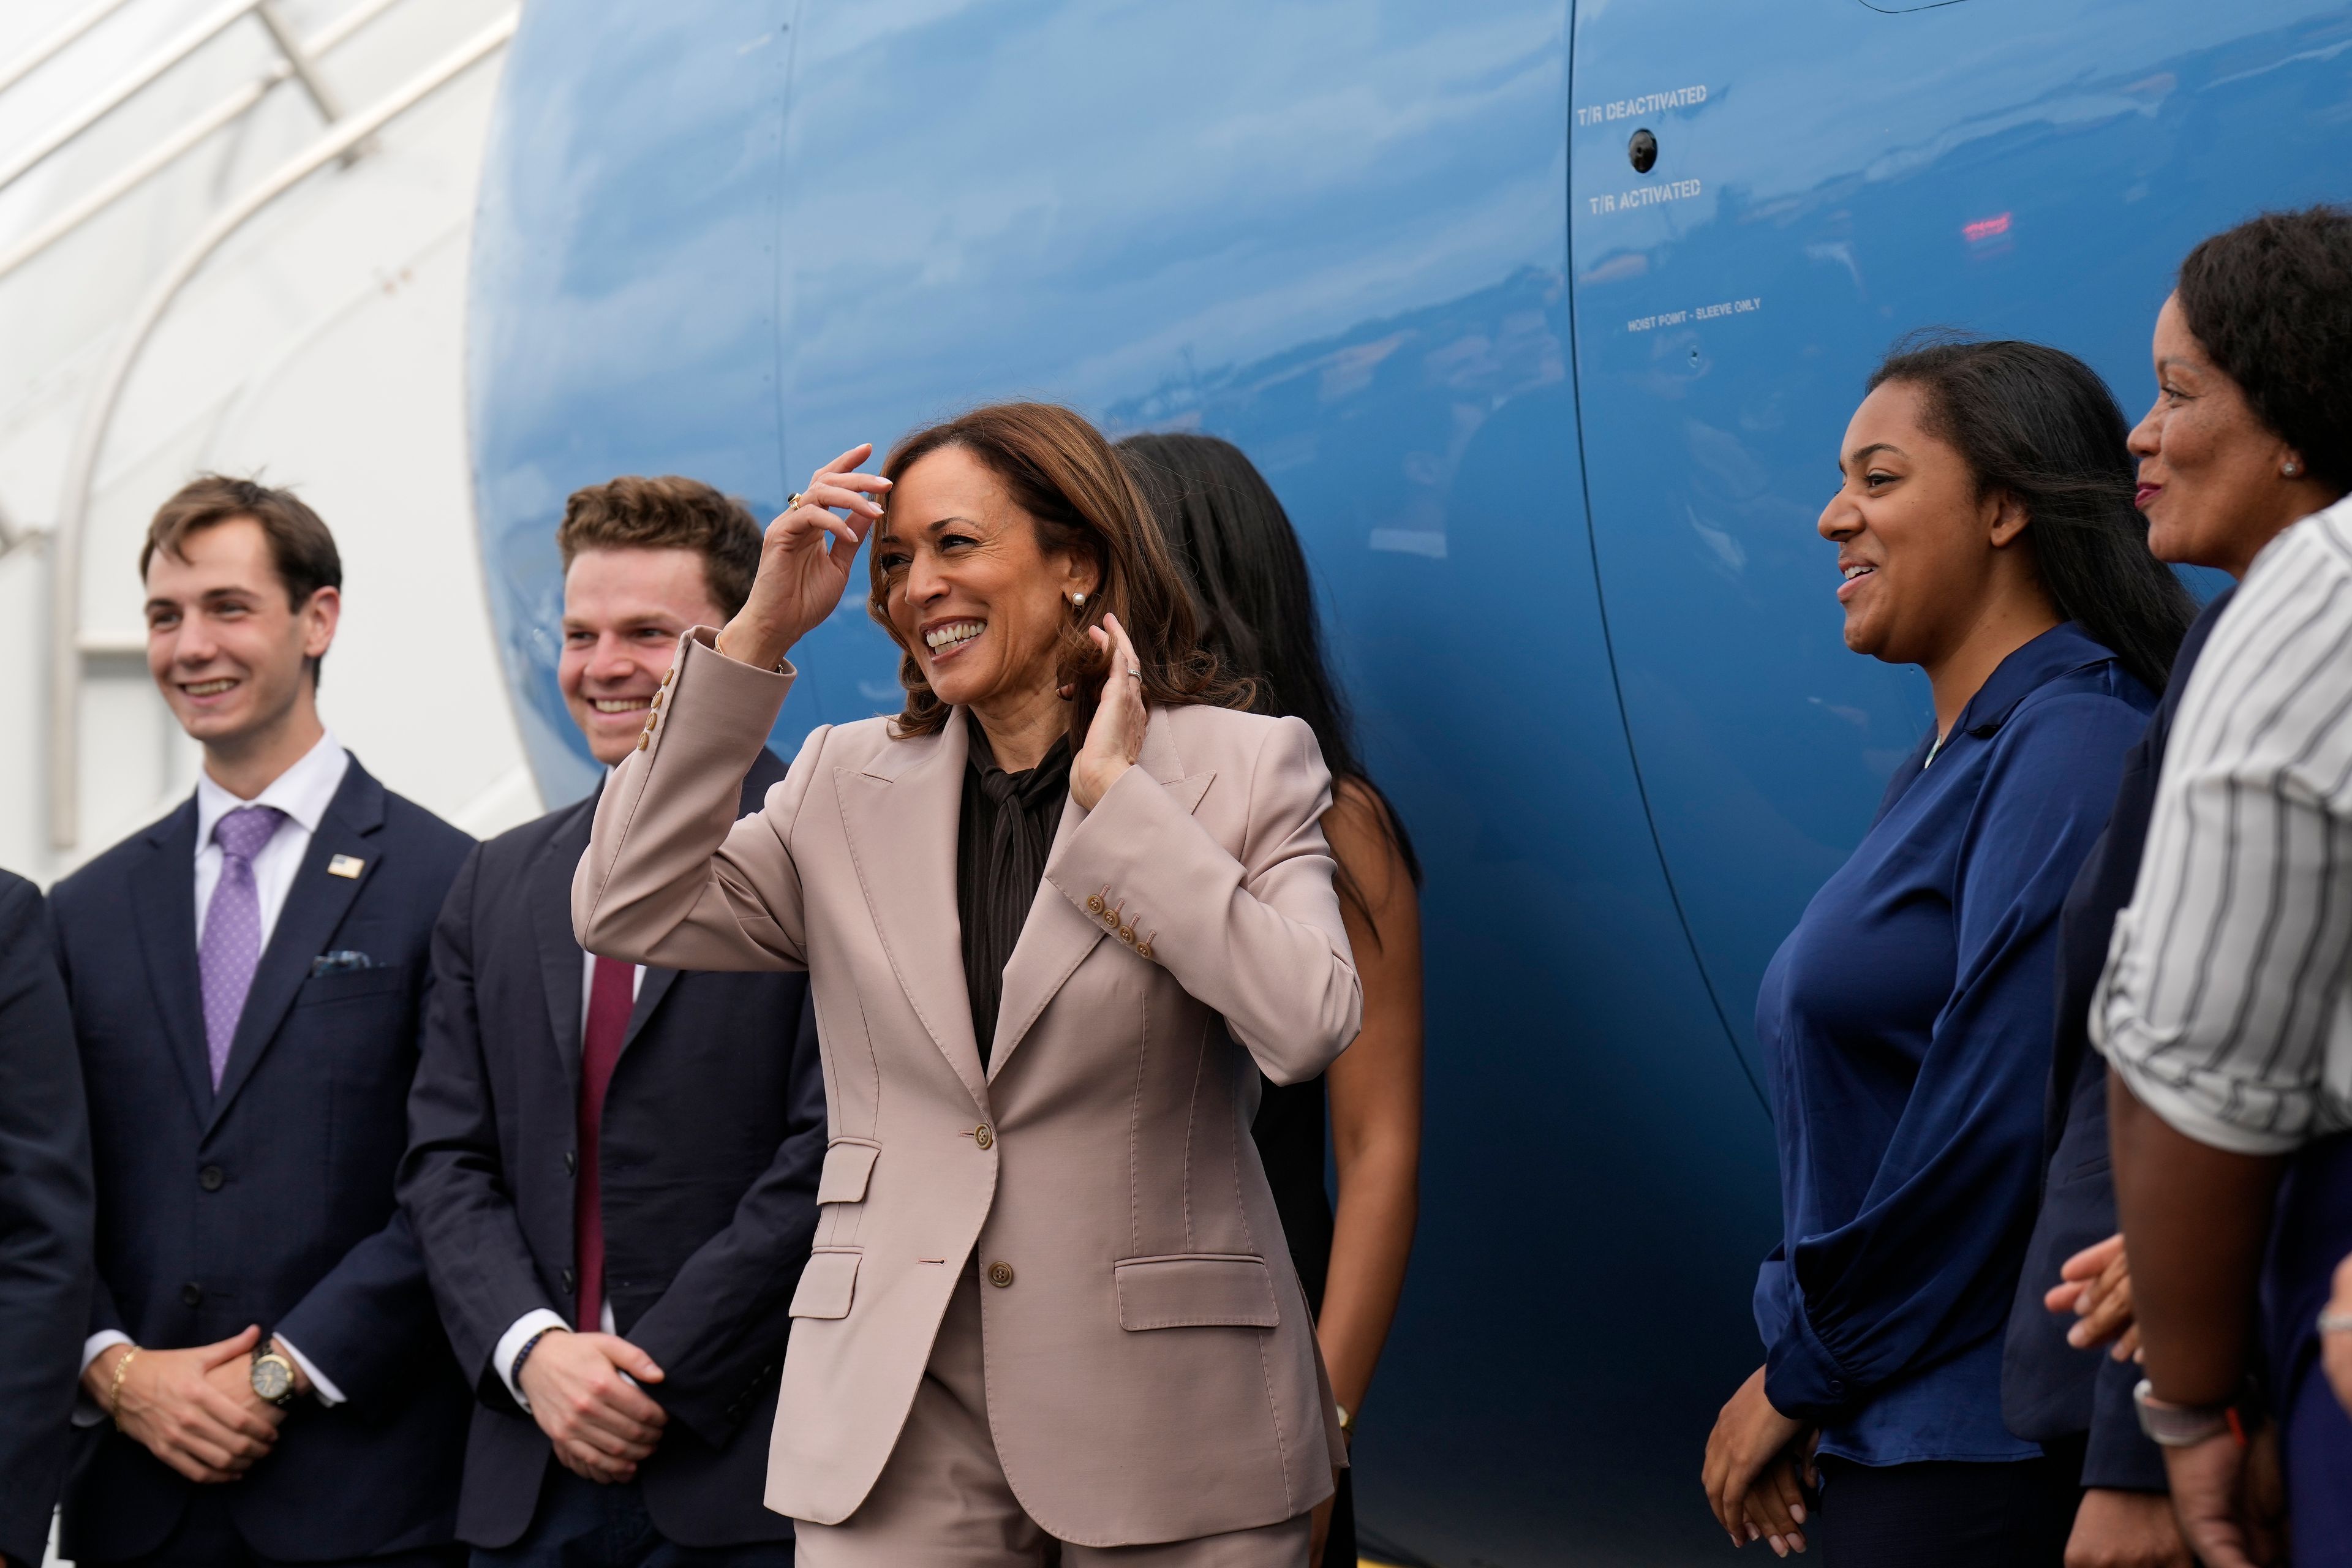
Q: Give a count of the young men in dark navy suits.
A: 2